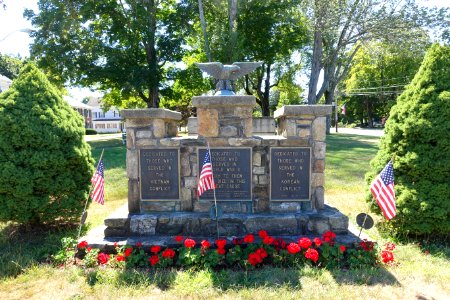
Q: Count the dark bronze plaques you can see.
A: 3